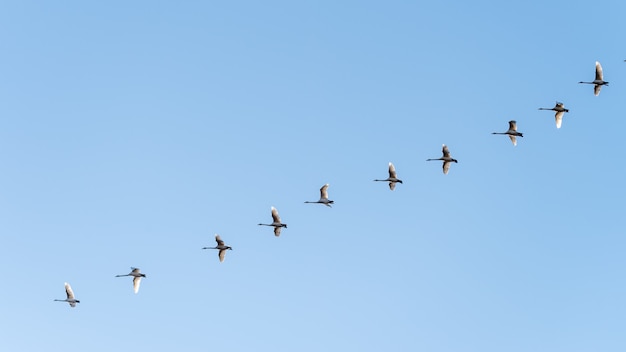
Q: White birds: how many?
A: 10